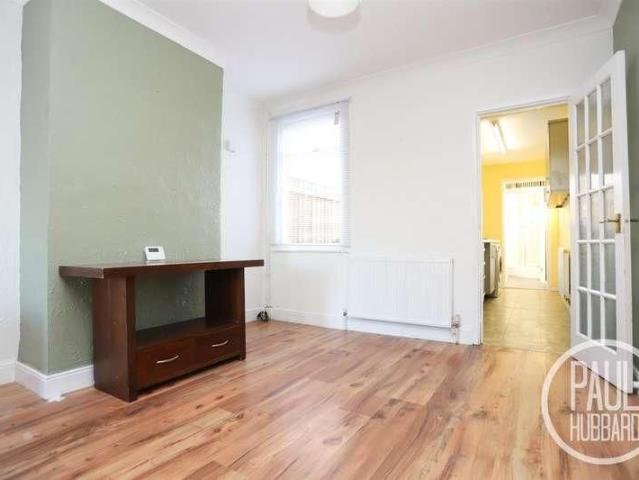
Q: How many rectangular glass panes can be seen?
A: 15